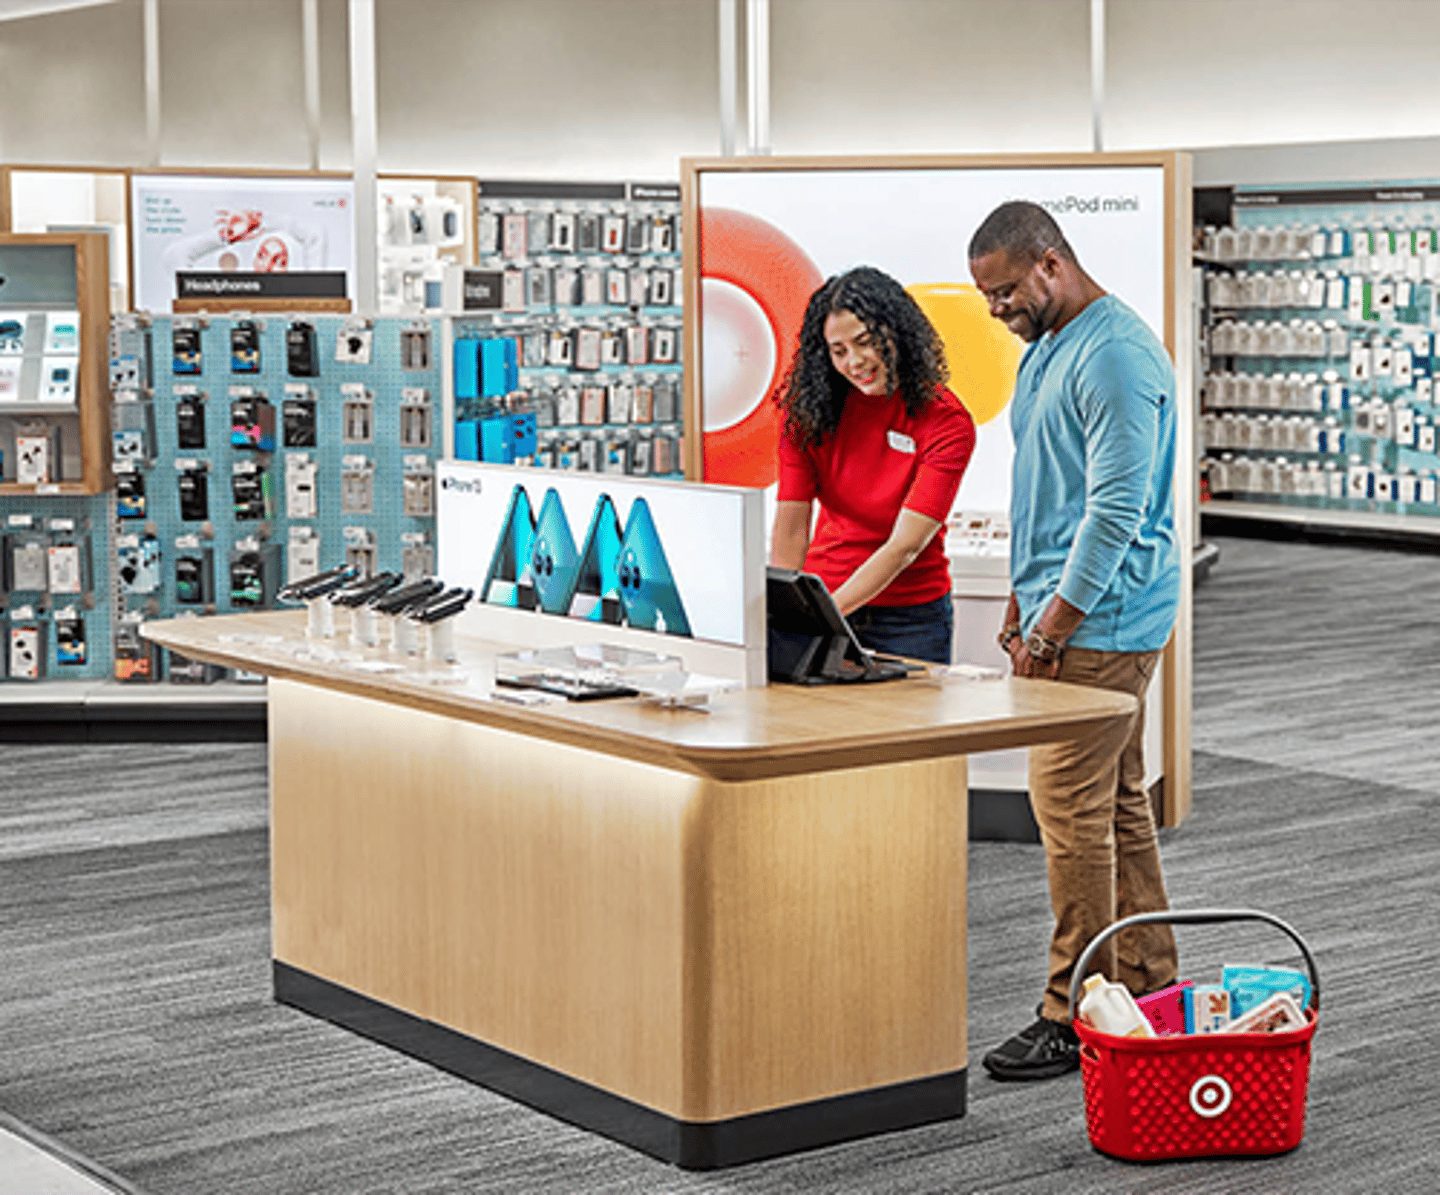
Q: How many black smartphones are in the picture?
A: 4